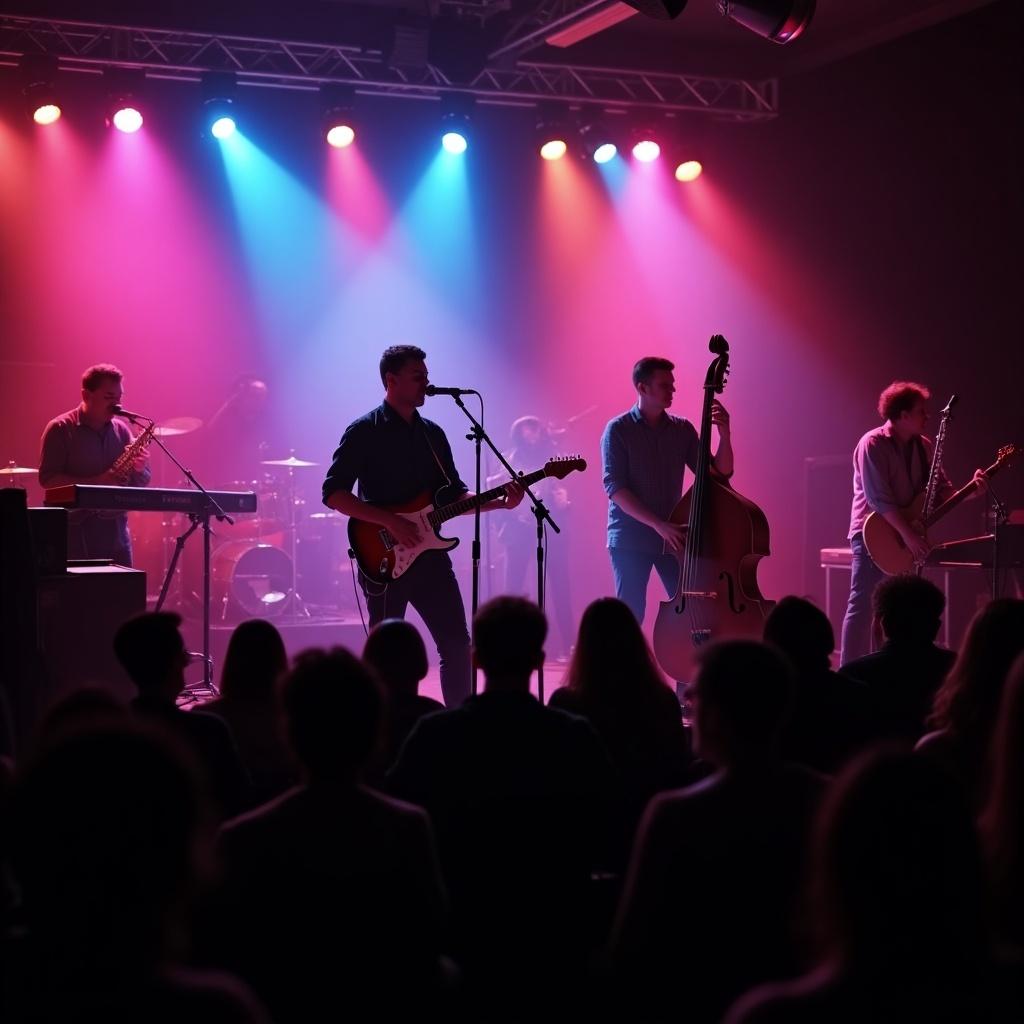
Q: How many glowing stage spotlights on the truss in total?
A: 9